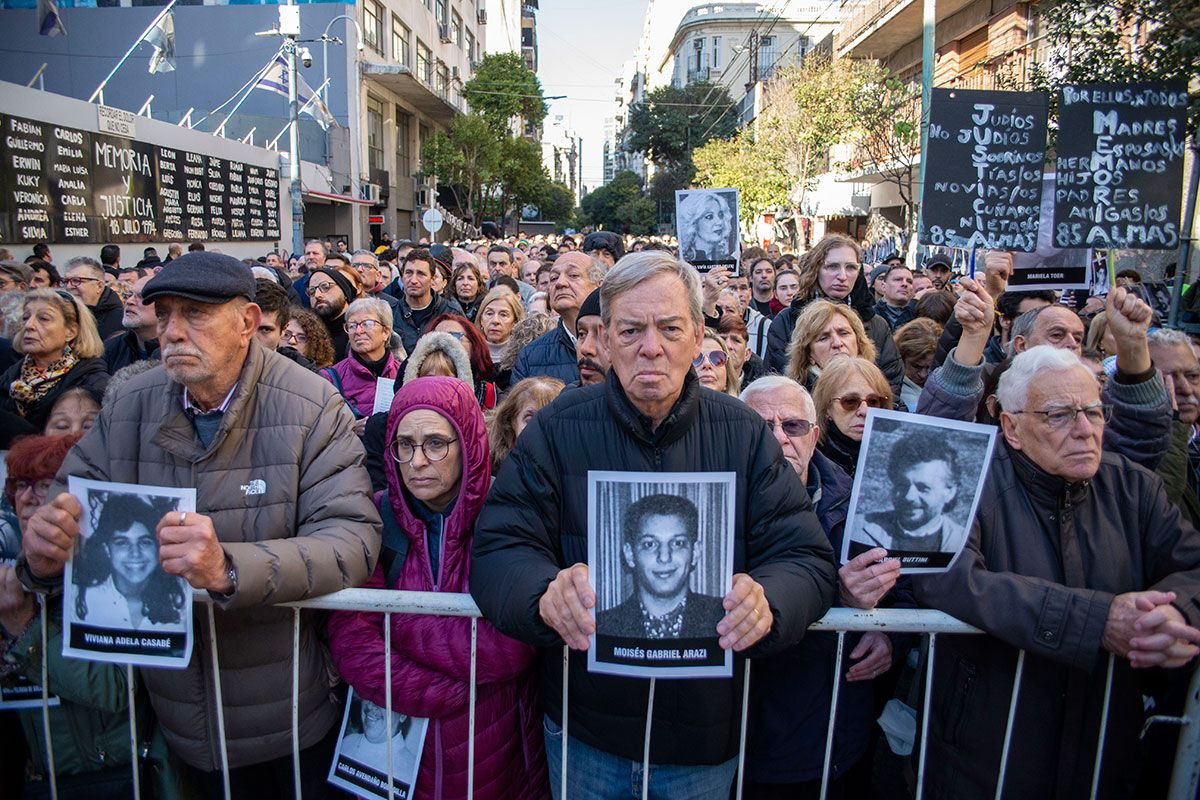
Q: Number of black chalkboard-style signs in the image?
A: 2